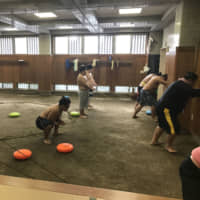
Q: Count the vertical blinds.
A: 5